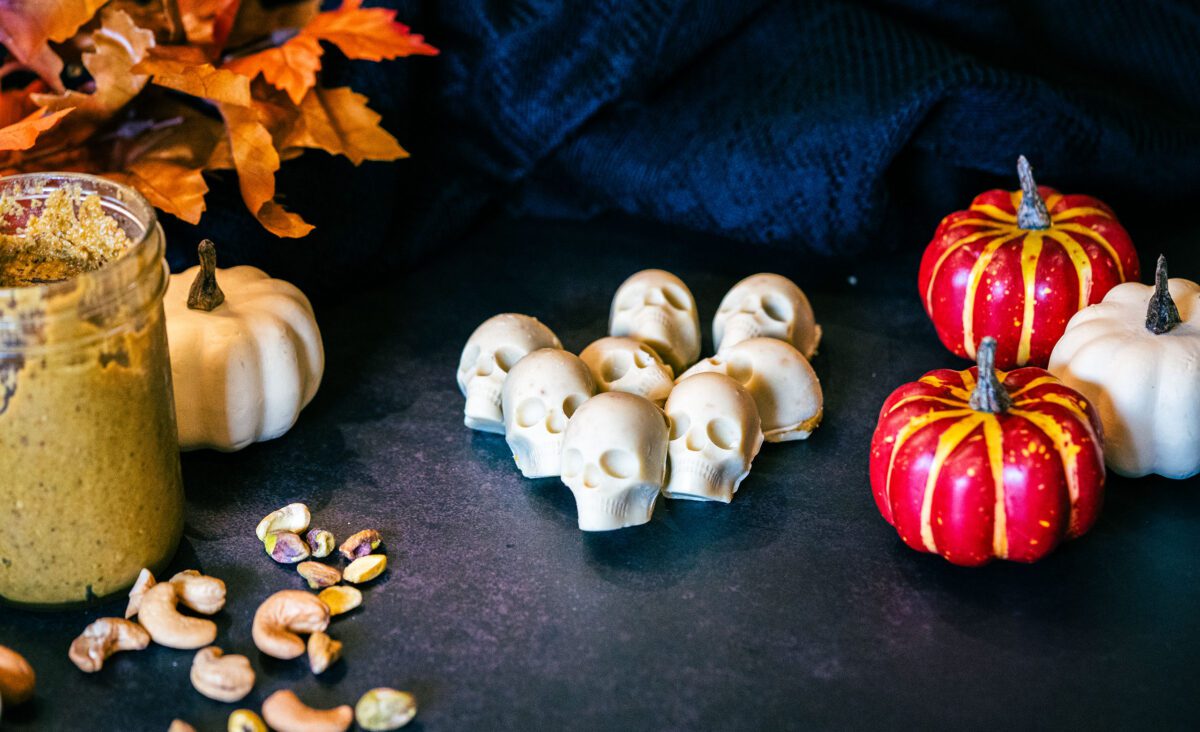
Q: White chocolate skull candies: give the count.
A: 8